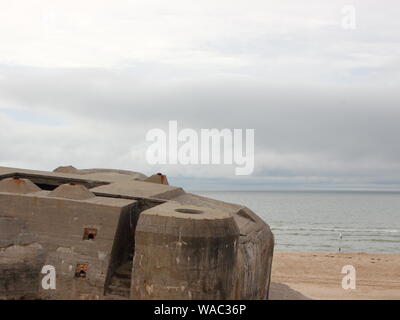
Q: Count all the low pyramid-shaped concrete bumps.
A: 4